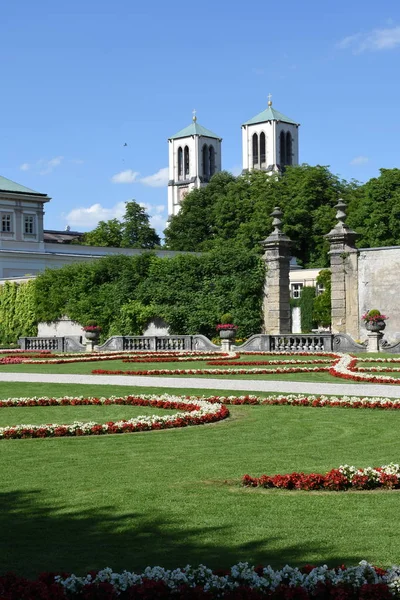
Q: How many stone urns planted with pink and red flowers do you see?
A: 3